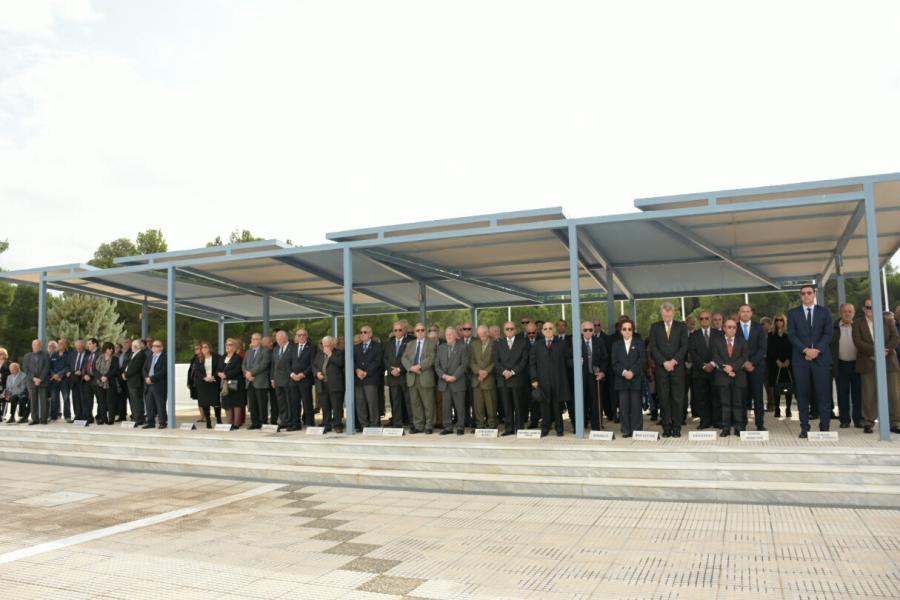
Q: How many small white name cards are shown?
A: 15